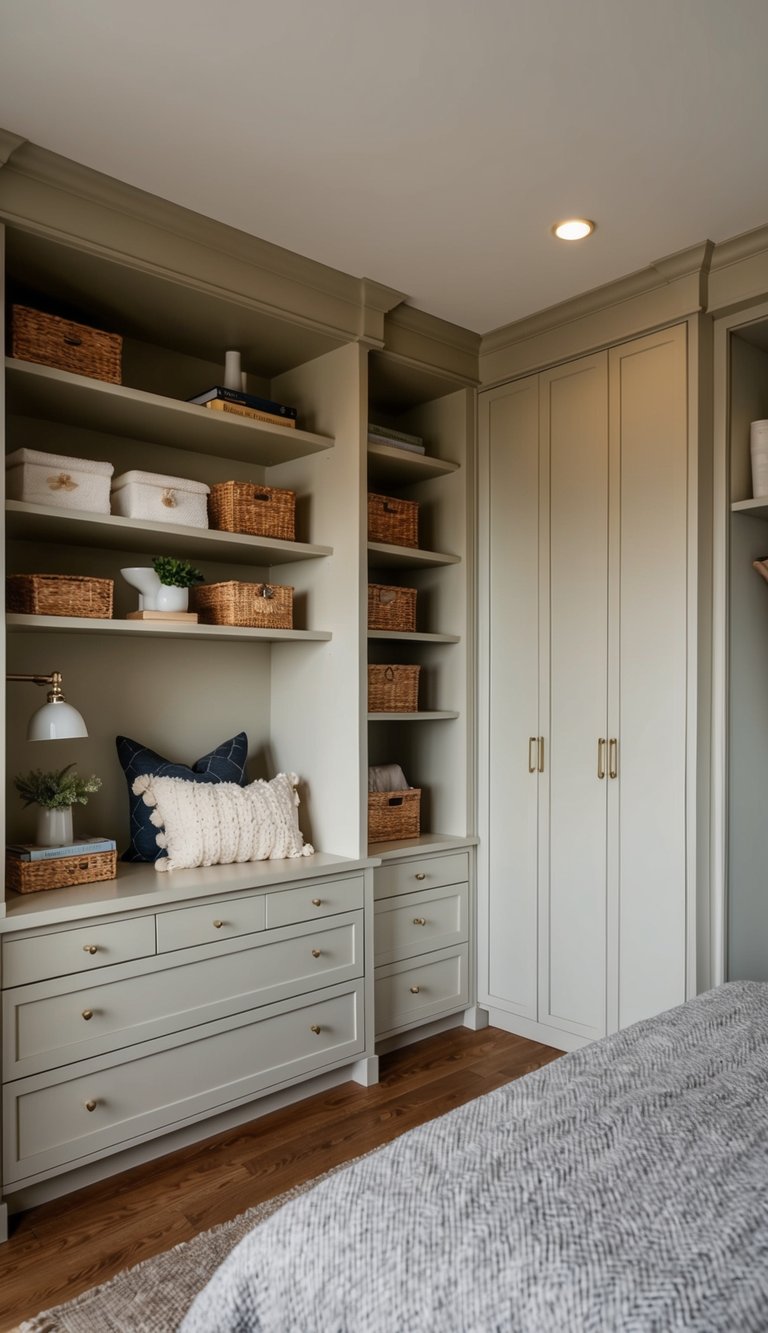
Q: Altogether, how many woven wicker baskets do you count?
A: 9